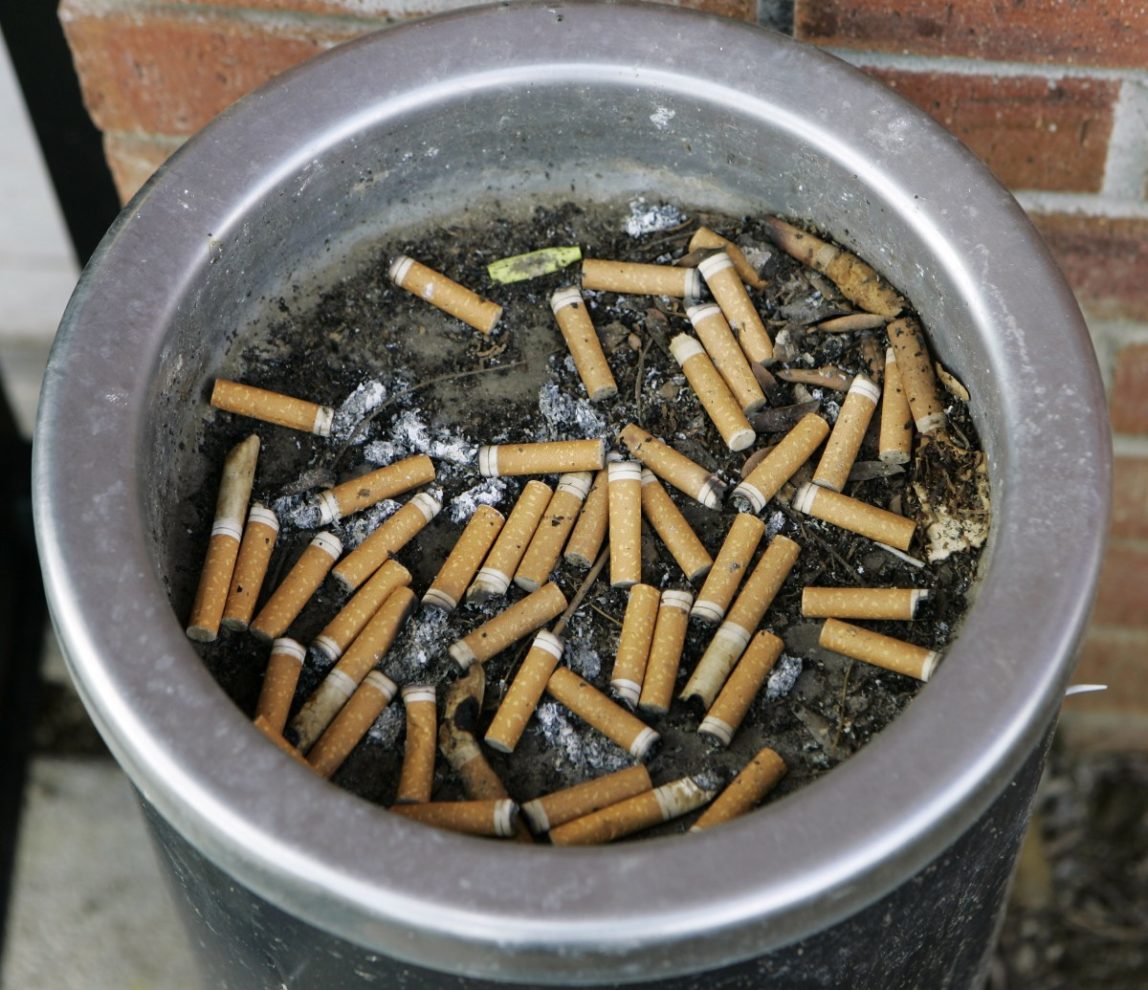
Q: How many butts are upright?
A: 0